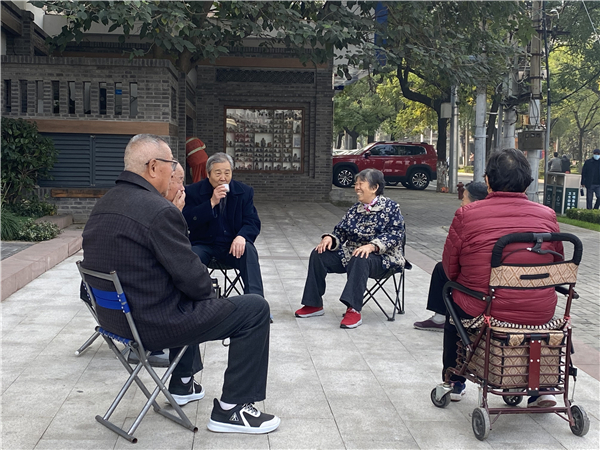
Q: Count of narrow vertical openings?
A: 9